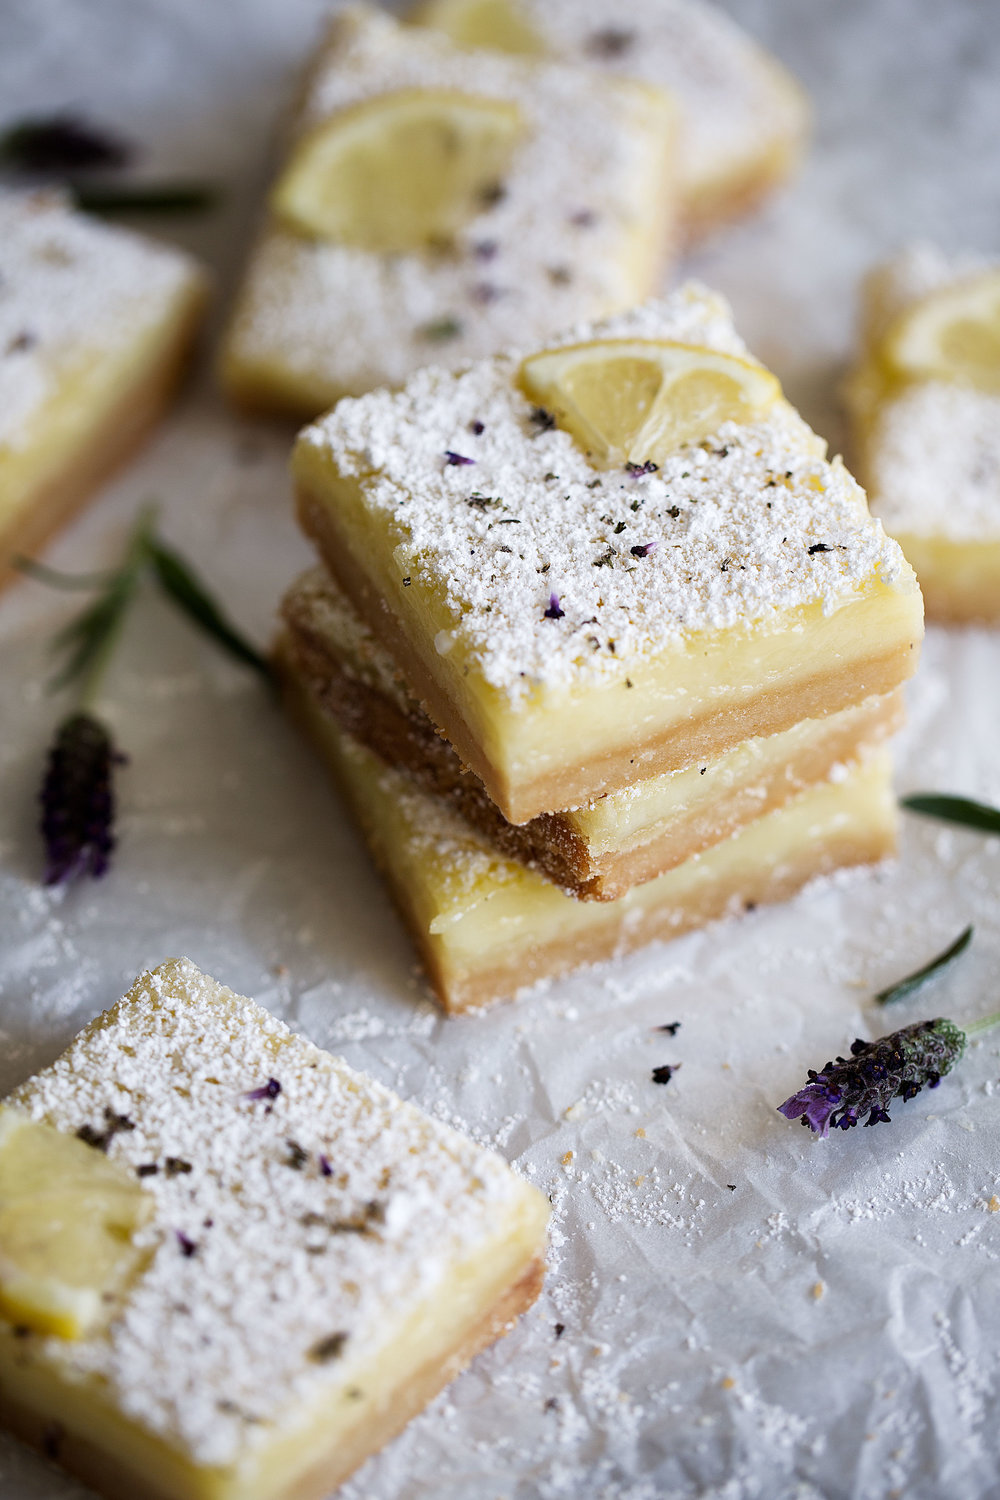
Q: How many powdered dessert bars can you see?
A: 8